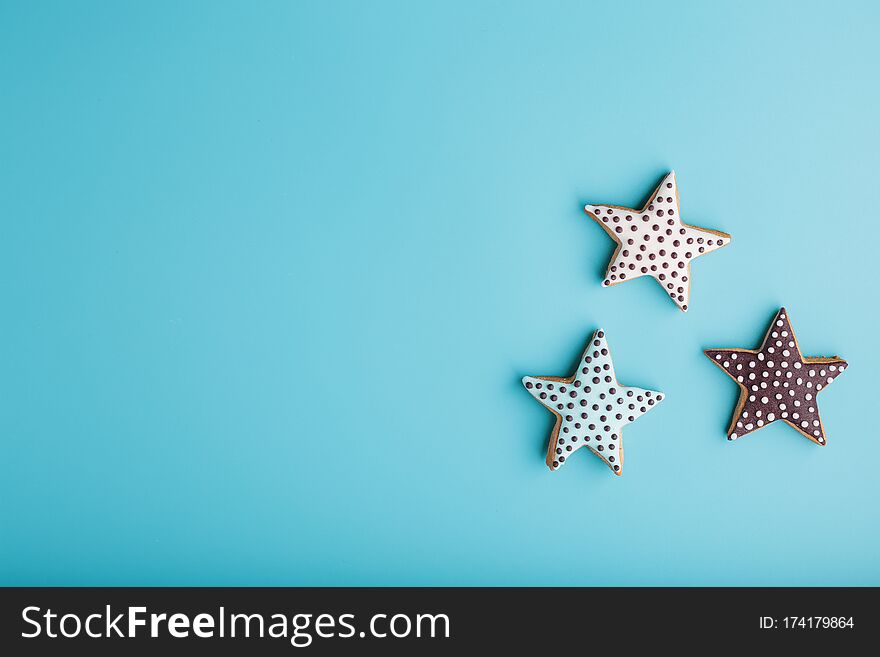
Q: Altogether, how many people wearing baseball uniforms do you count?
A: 0